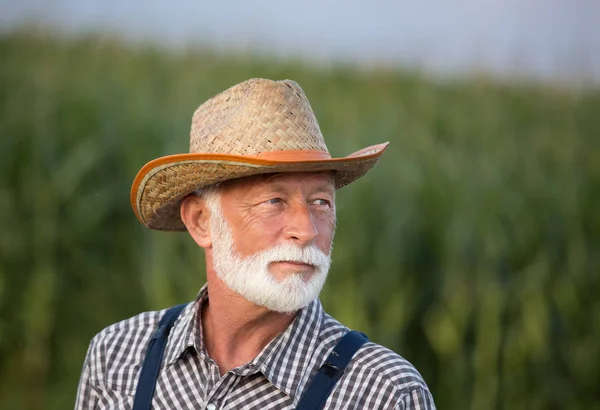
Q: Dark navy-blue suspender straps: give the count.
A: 2